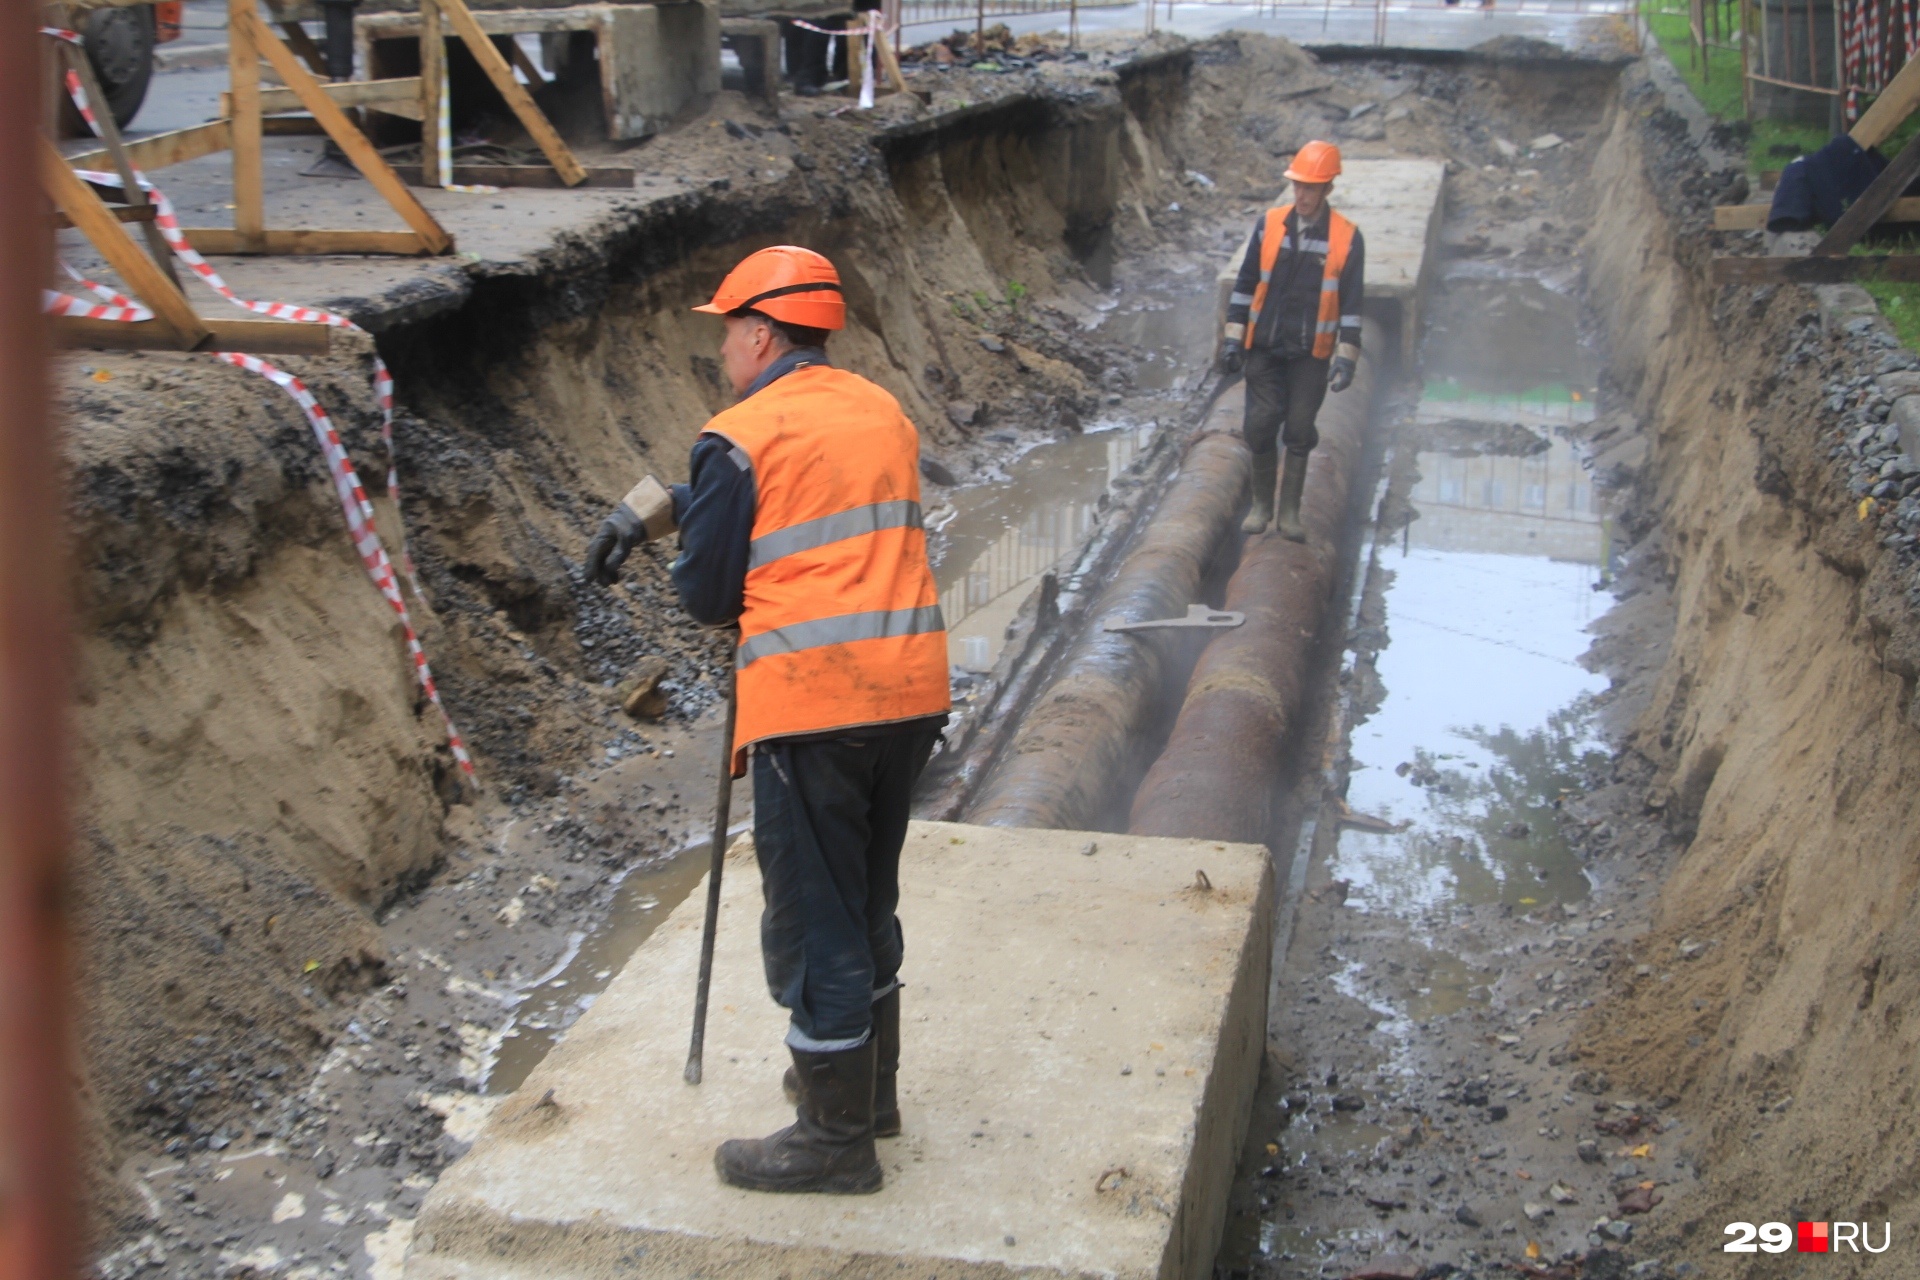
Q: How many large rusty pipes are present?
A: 2